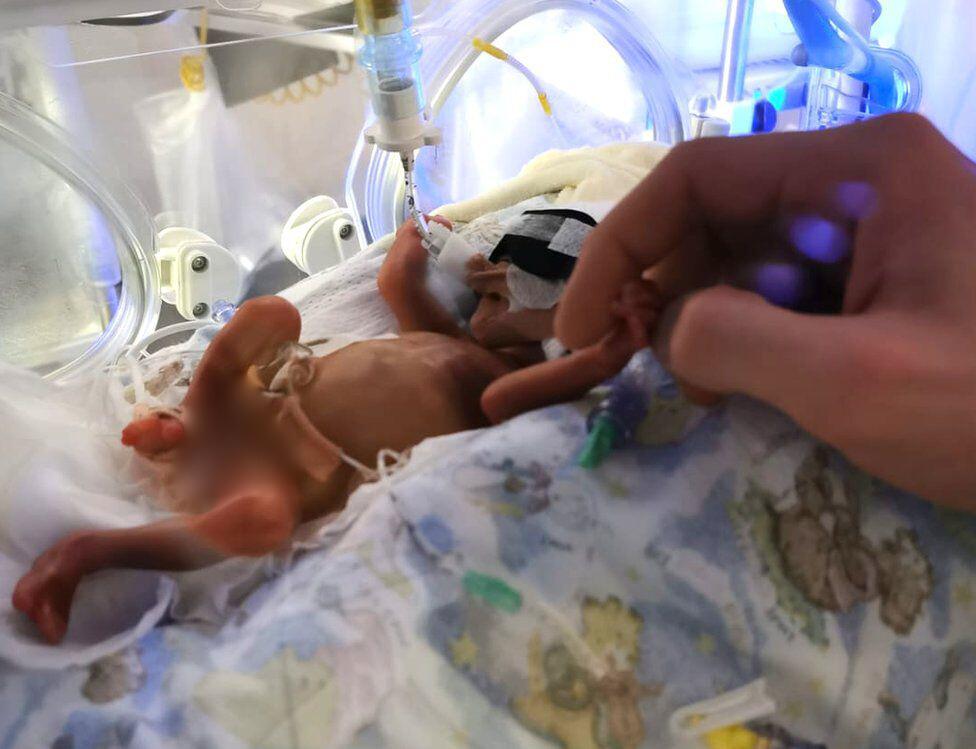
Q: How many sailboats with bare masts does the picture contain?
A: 0